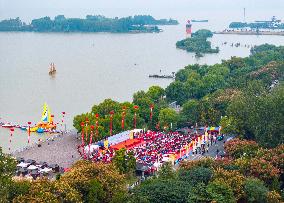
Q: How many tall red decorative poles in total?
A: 12